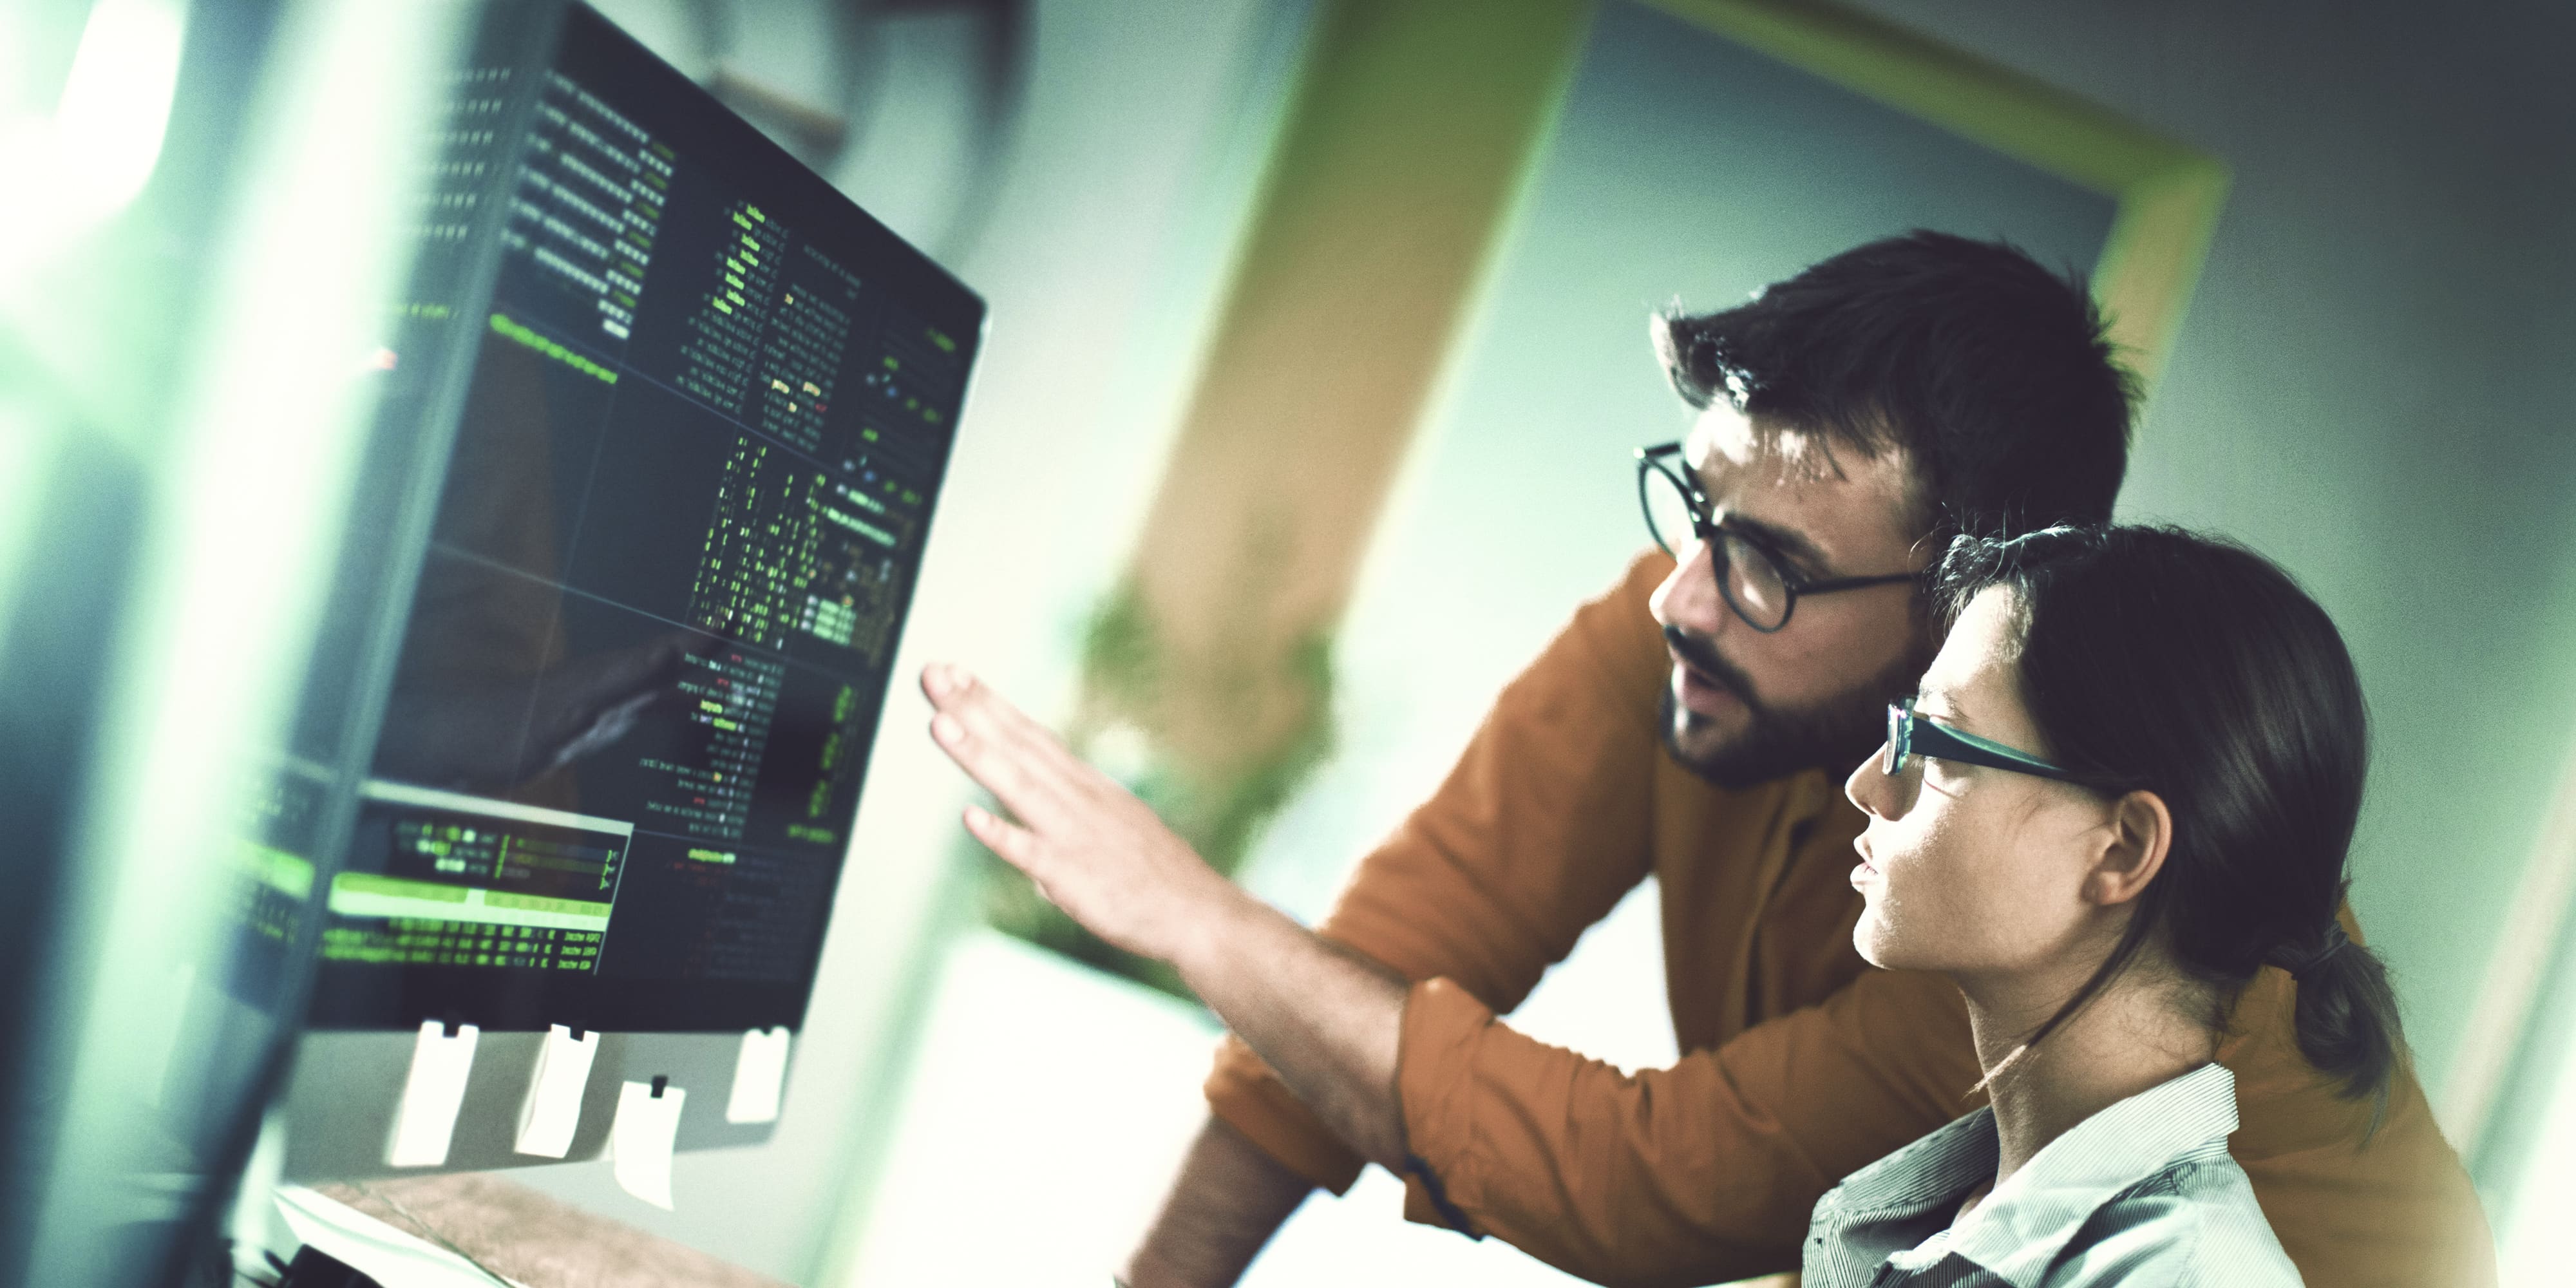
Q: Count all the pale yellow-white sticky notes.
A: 4